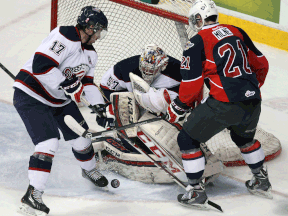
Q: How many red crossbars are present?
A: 1